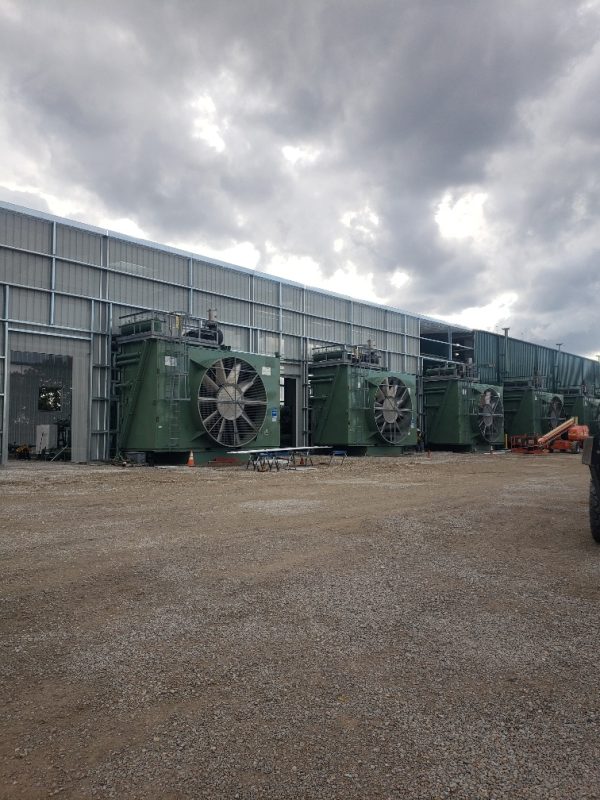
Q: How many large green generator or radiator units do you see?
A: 5